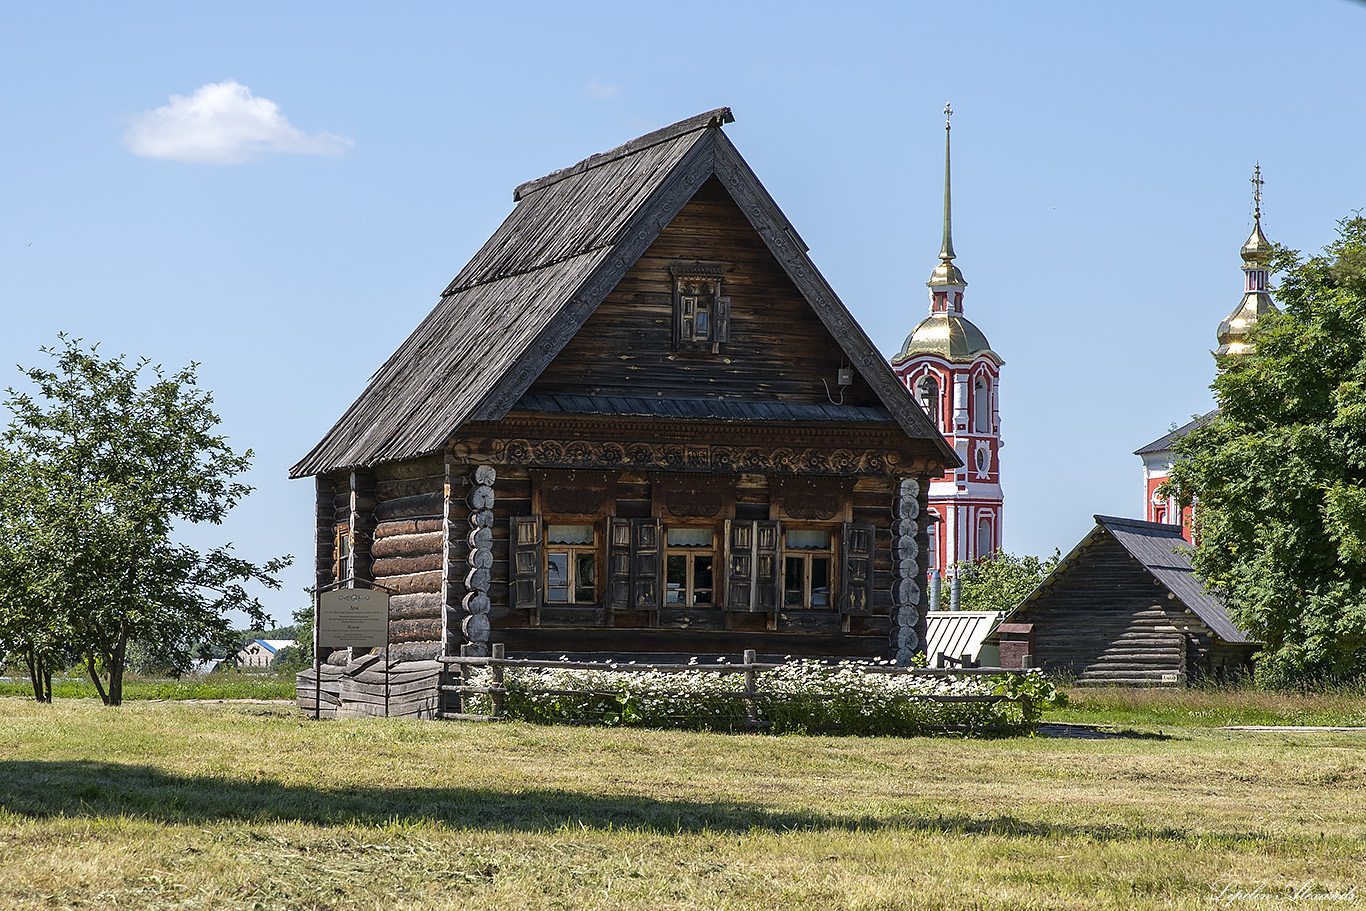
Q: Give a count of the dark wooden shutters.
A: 8